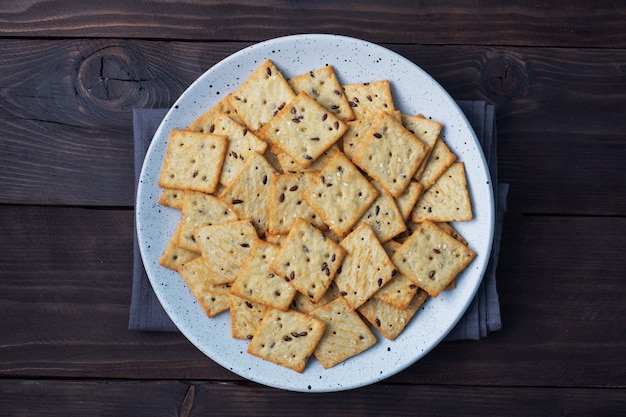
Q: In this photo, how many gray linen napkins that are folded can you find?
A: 1